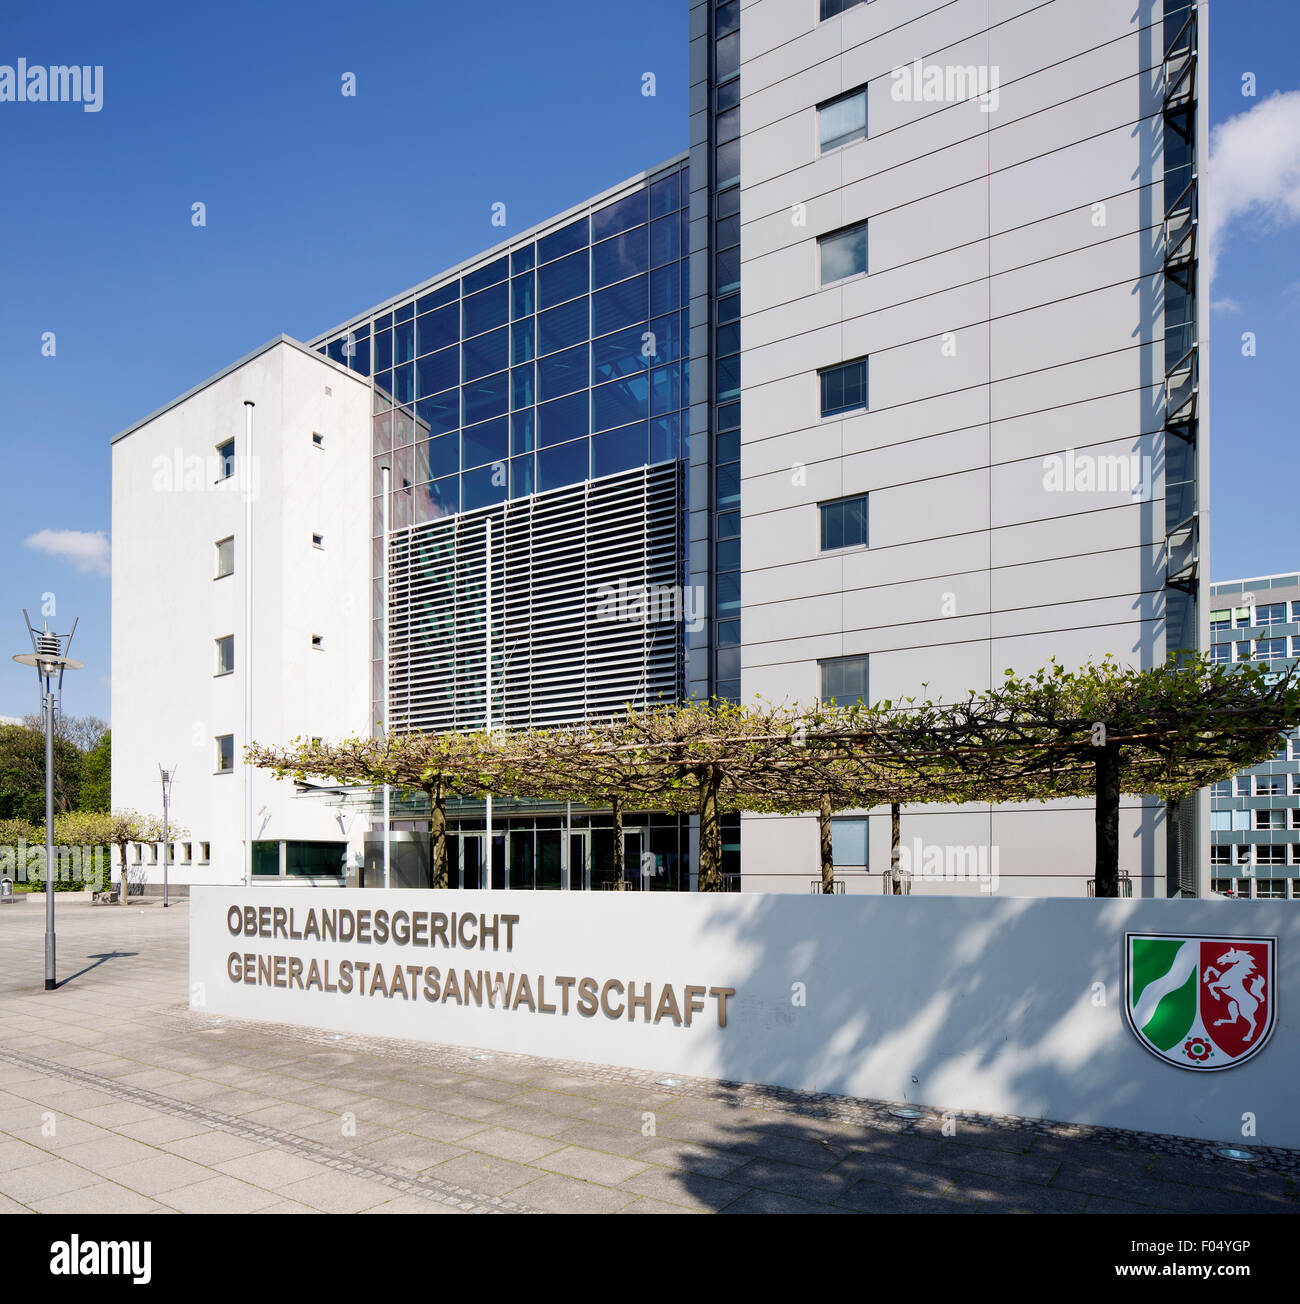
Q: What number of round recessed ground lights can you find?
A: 6